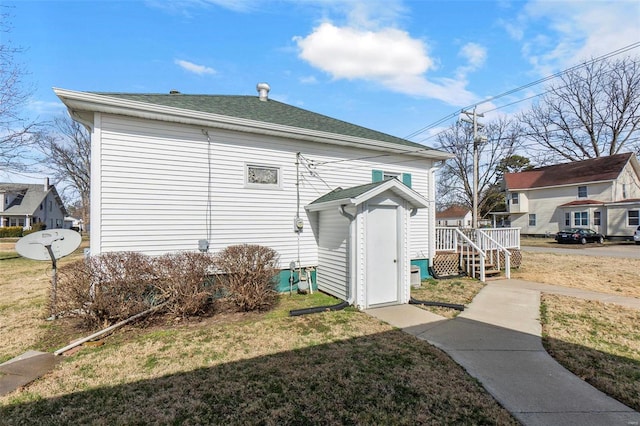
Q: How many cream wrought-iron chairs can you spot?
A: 0